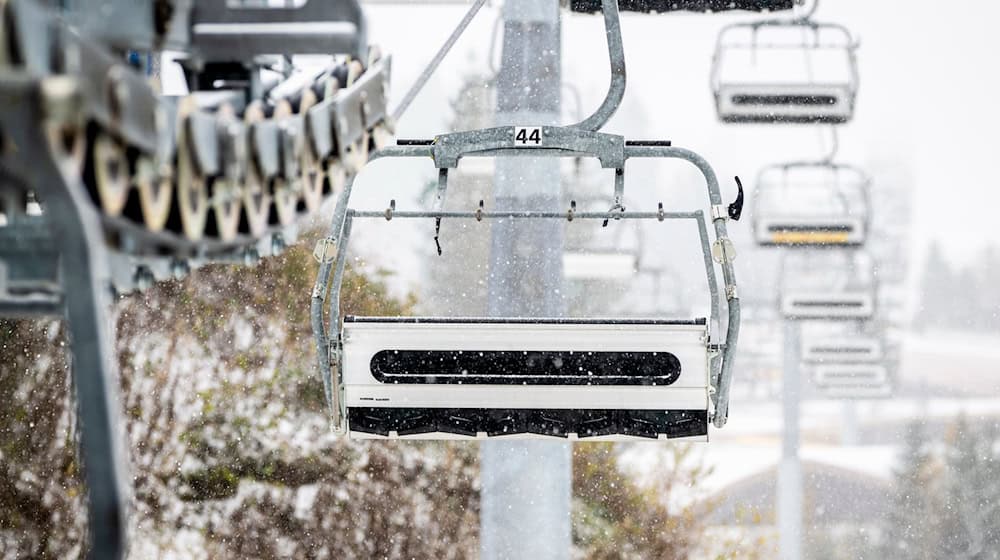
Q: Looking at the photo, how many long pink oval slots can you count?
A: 0